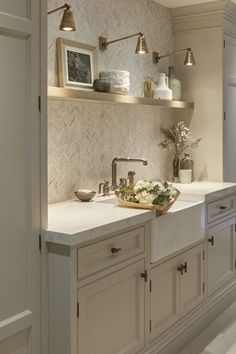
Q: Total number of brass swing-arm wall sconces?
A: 3